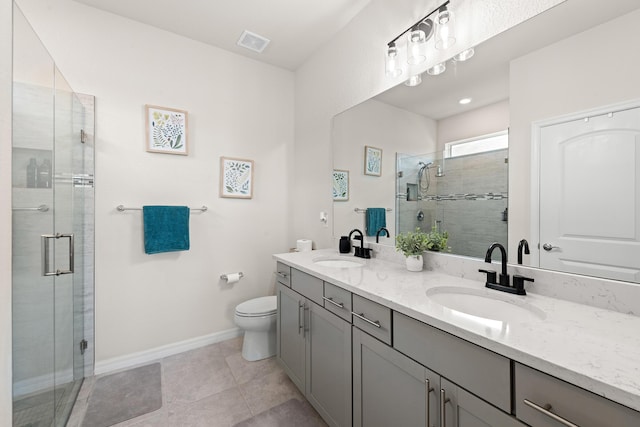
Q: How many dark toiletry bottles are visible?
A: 2